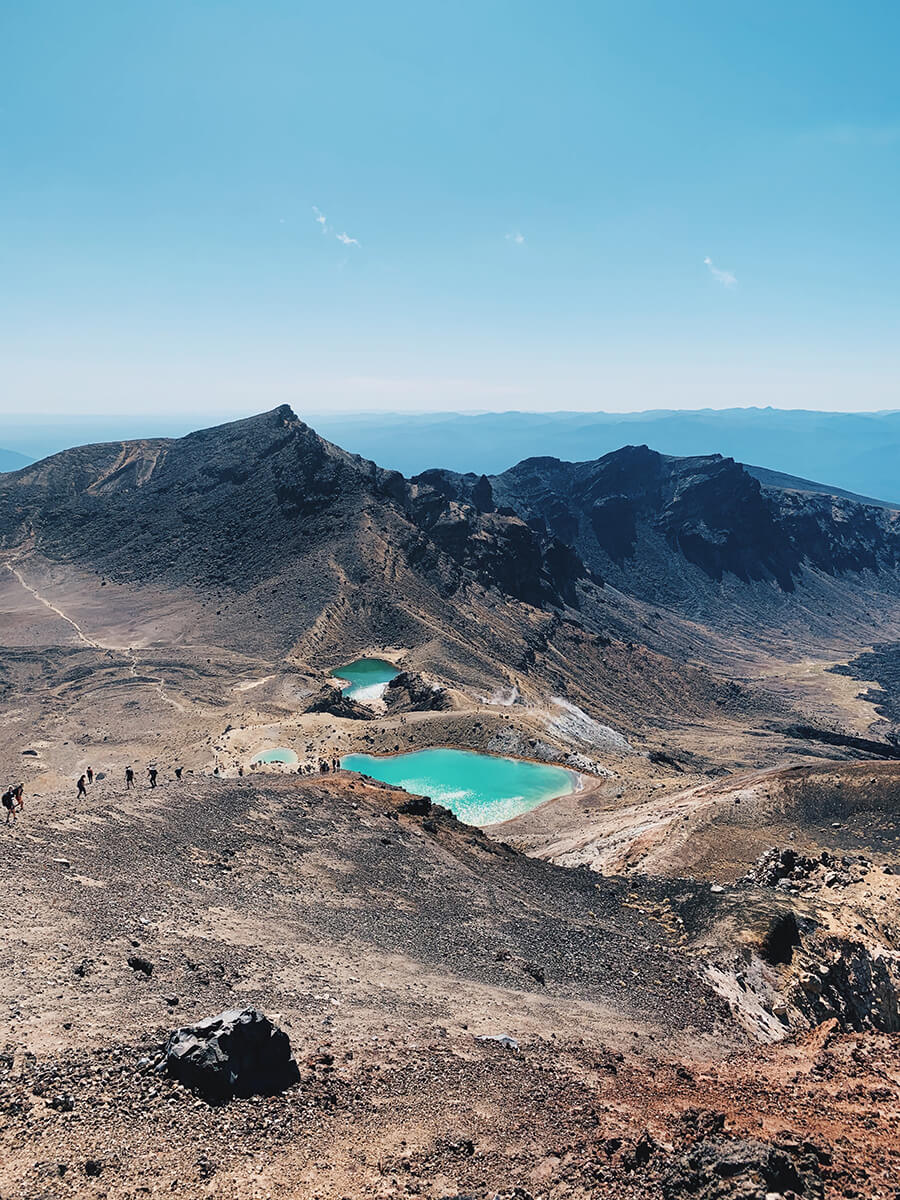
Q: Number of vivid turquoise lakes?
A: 3